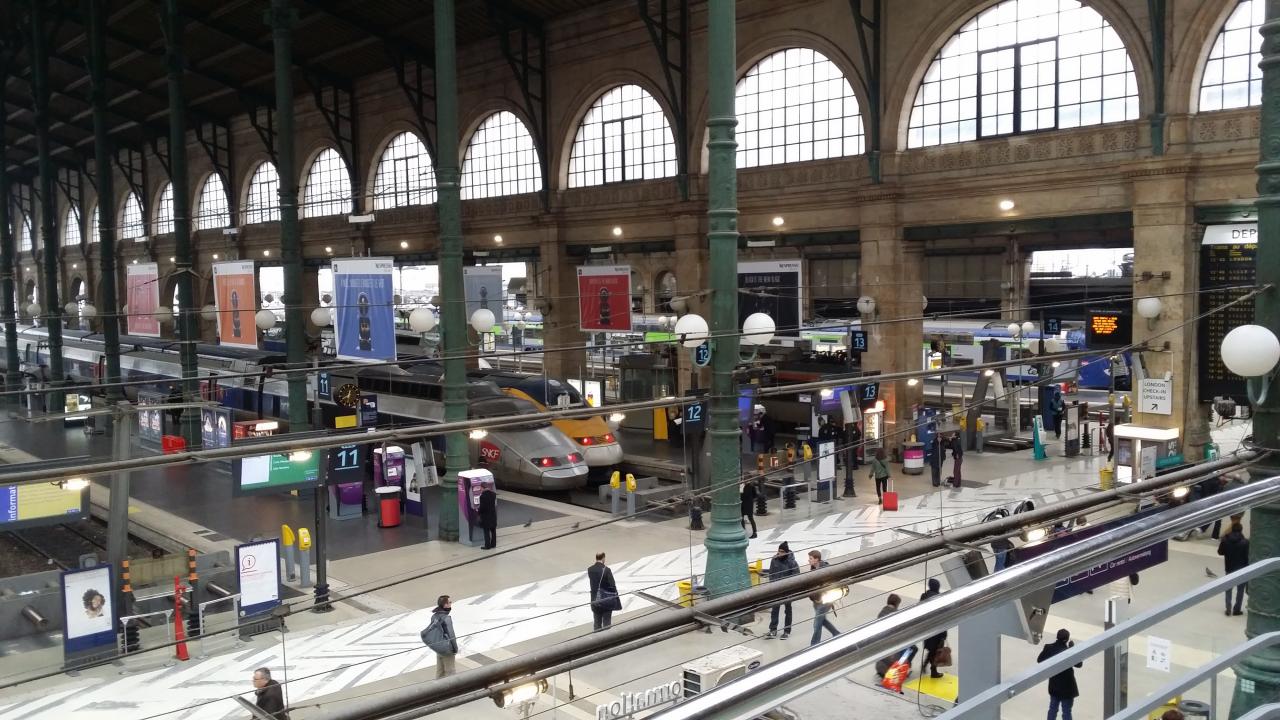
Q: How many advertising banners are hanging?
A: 6